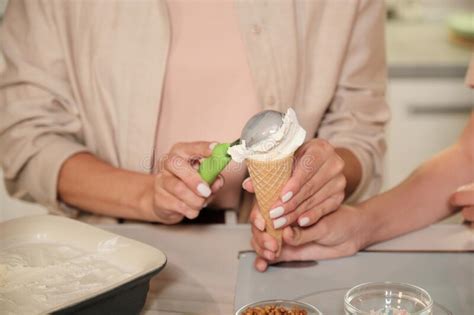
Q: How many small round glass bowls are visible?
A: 2